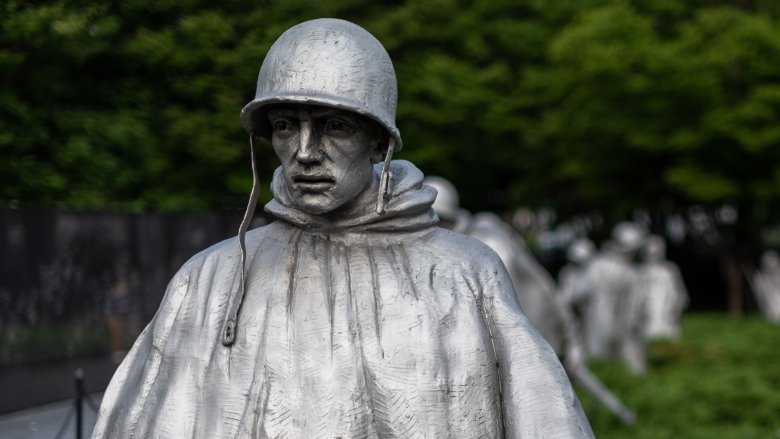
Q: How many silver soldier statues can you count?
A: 6